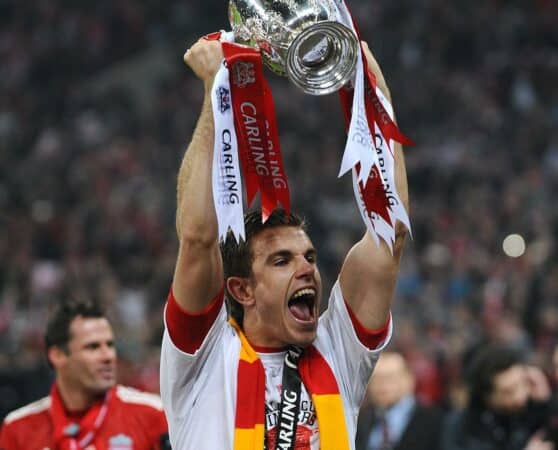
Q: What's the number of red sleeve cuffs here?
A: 2